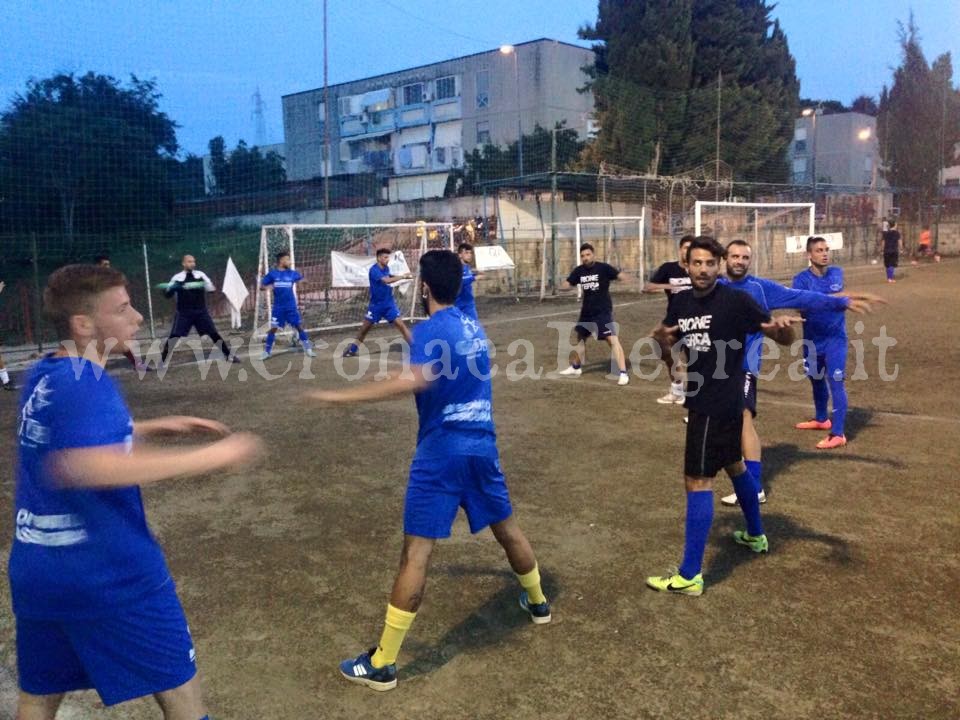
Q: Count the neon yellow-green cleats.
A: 2